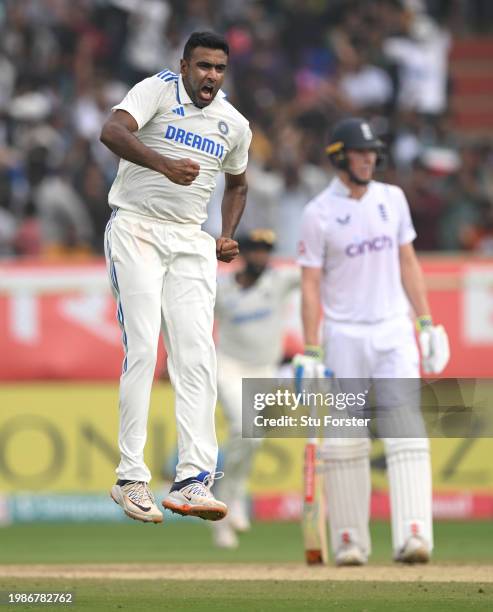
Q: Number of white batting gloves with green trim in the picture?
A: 2